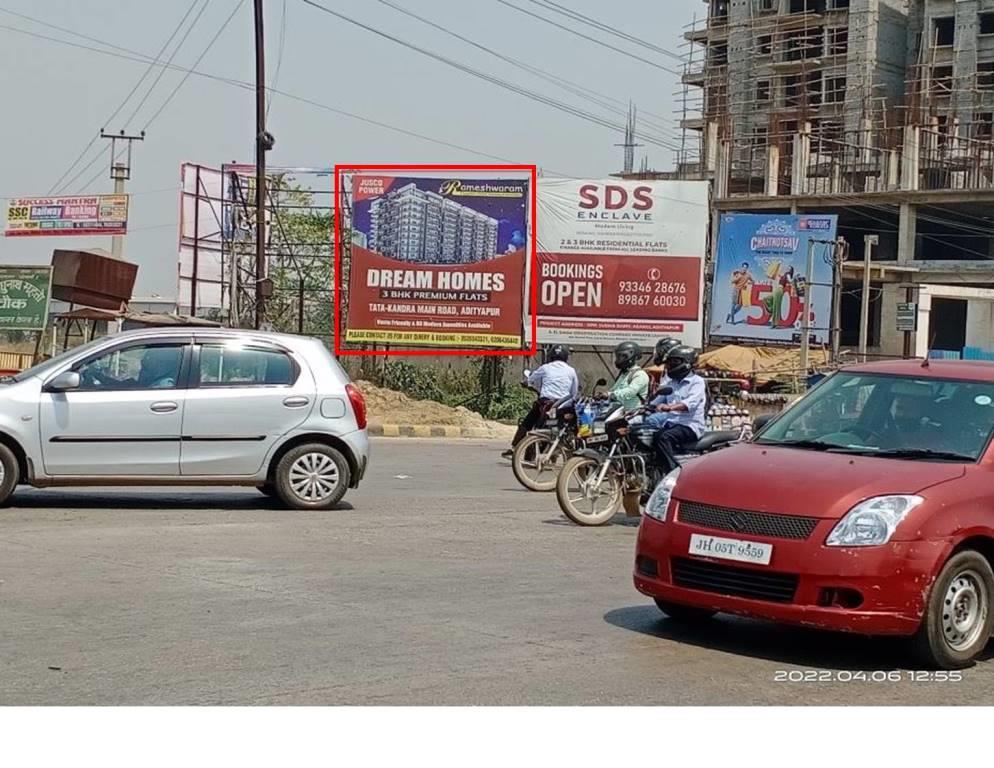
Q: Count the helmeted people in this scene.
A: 4